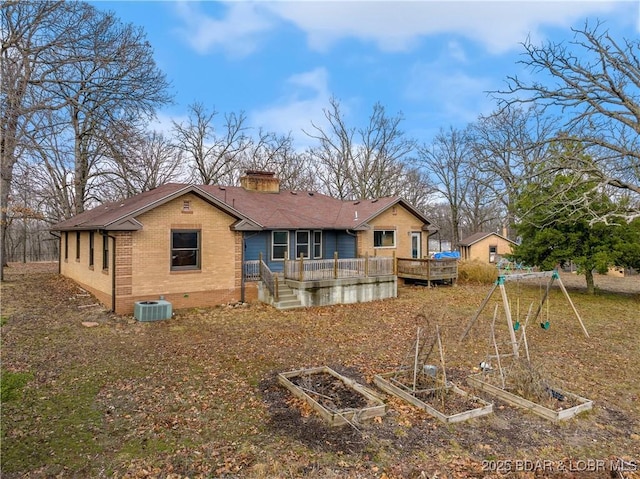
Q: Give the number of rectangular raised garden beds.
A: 3